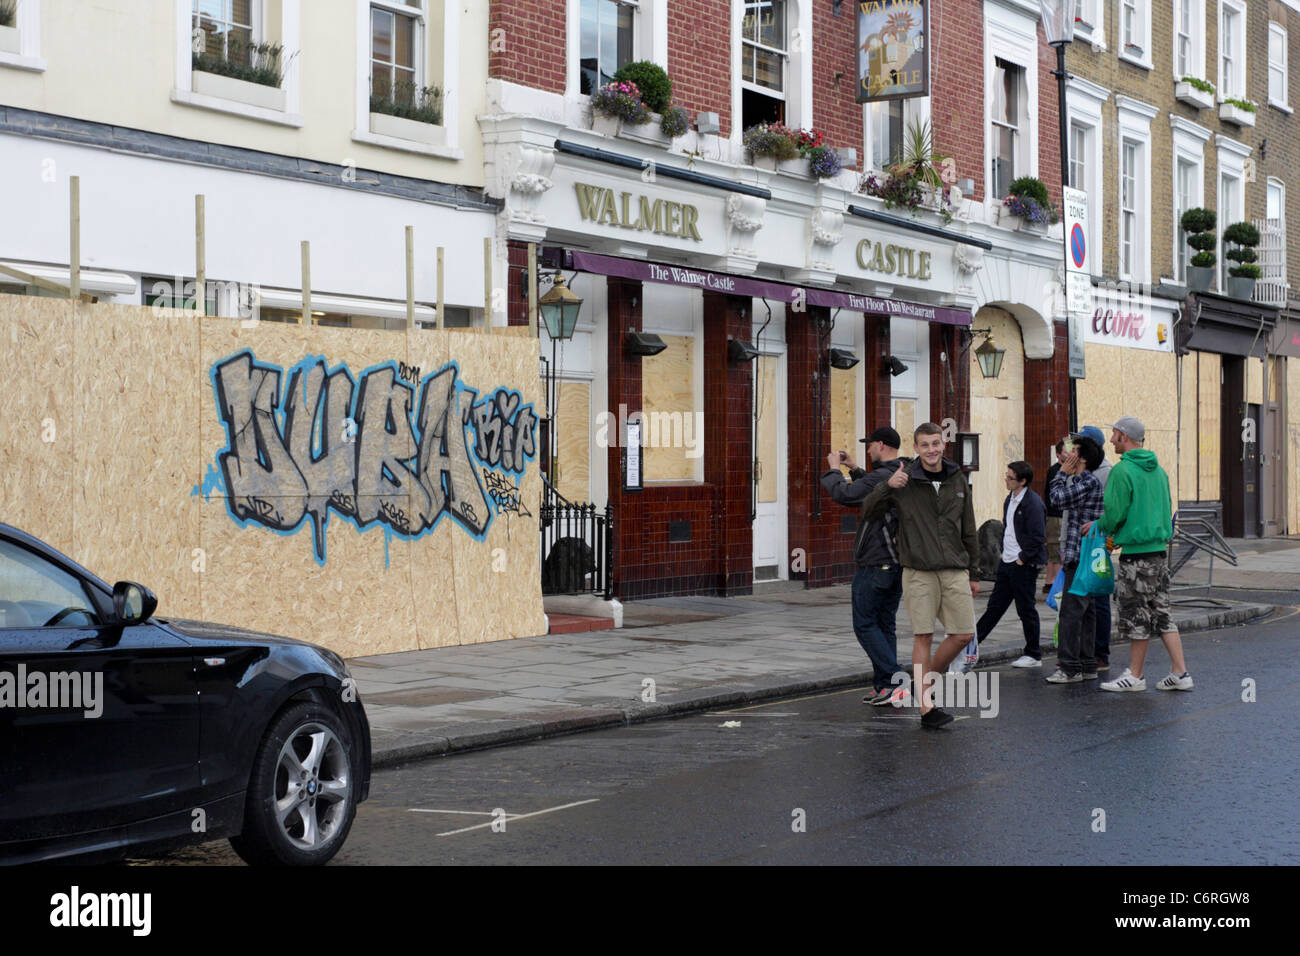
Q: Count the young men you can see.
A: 7